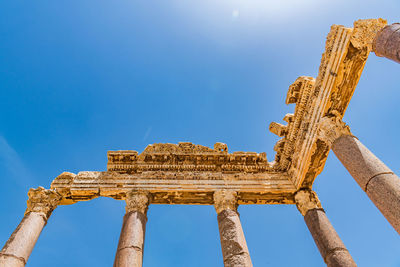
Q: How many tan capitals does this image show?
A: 6